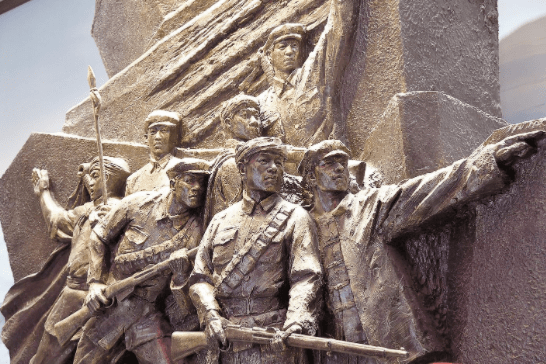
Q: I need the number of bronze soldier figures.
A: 7